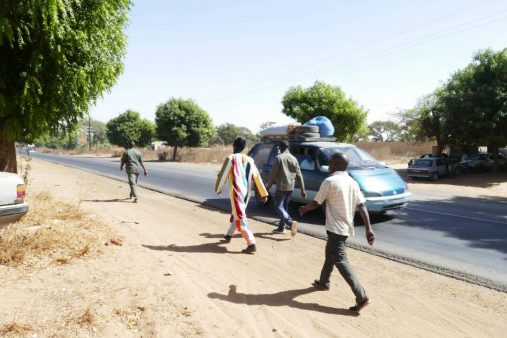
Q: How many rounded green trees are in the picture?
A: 3